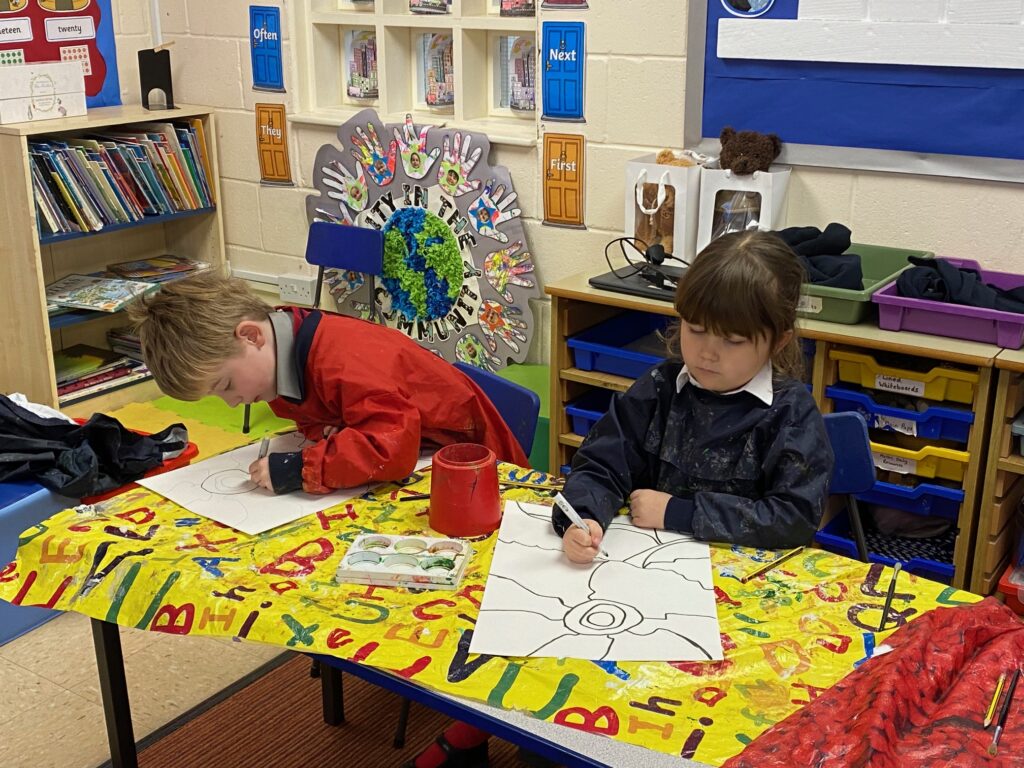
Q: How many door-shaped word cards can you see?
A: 4